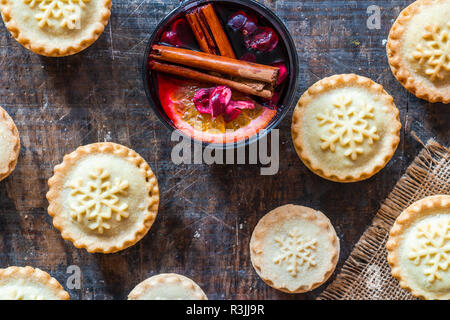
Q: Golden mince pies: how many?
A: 9